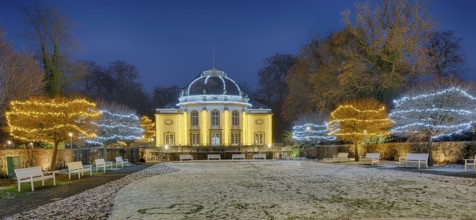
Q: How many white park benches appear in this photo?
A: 12